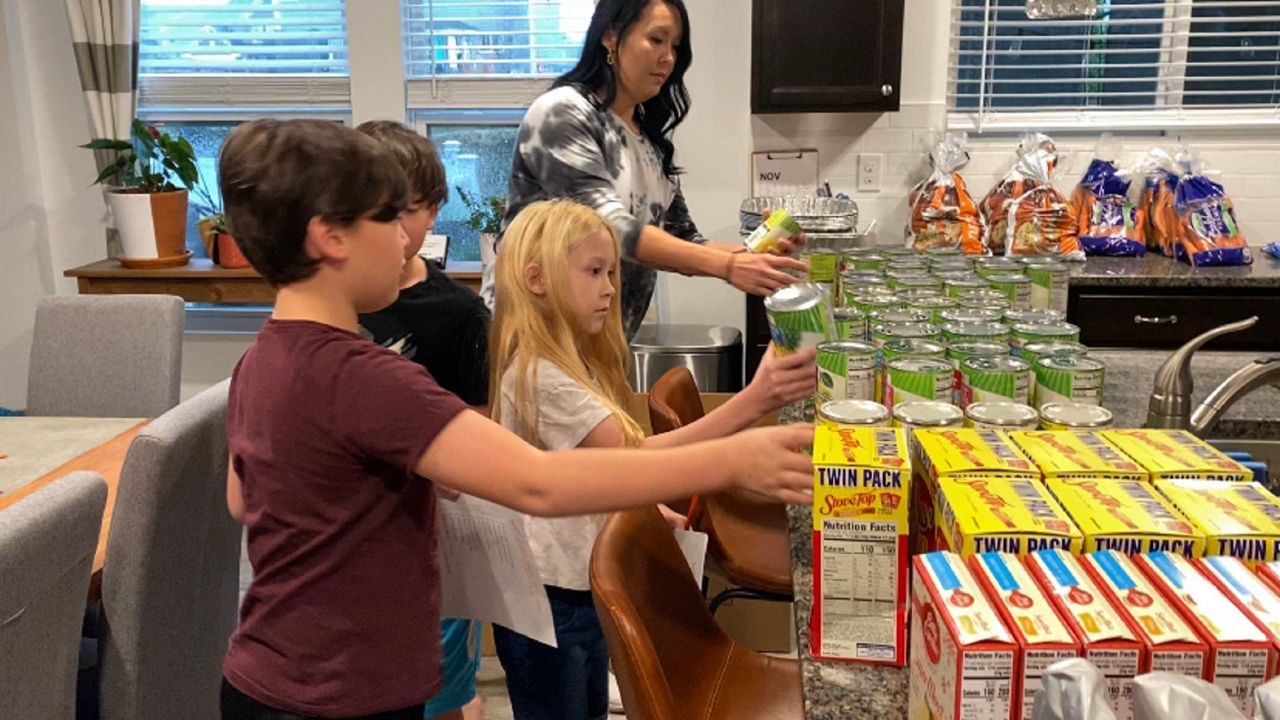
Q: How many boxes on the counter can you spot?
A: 14